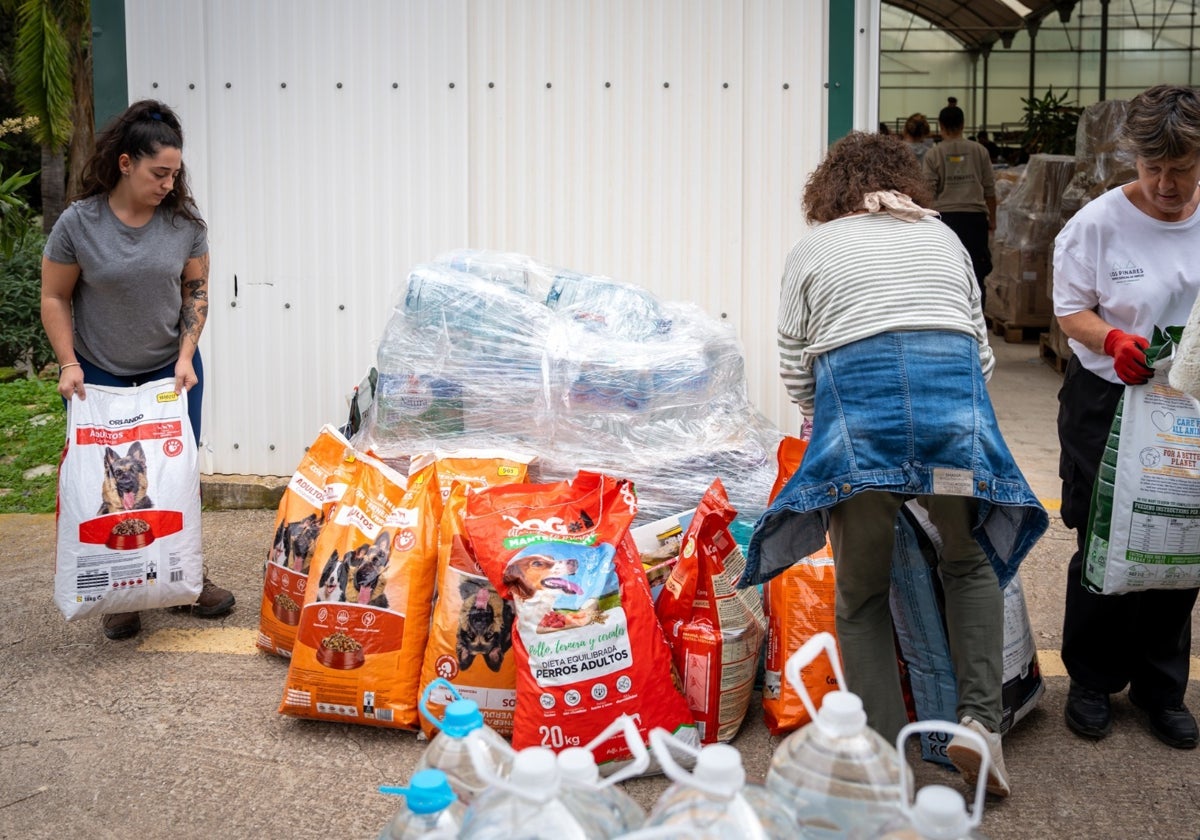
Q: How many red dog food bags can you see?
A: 2